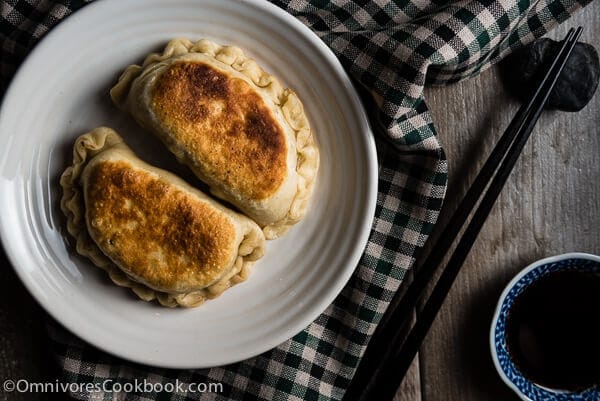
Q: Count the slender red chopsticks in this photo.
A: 0